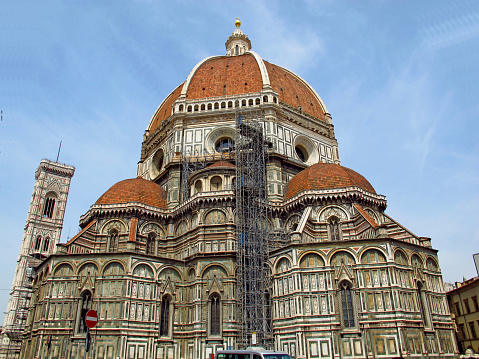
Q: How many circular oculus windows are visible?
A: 3